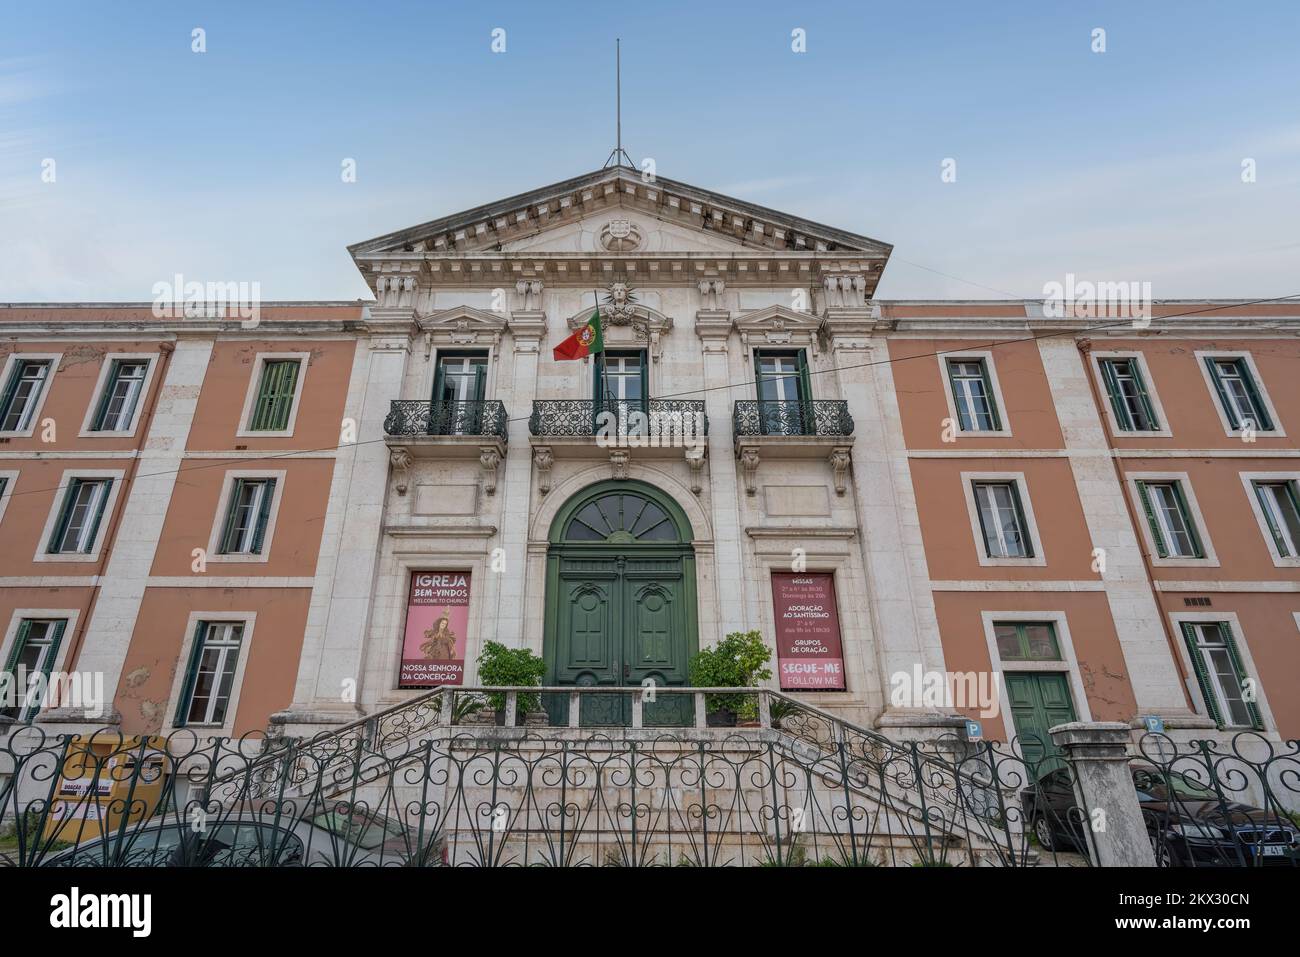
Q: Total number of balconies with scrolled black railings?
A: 3